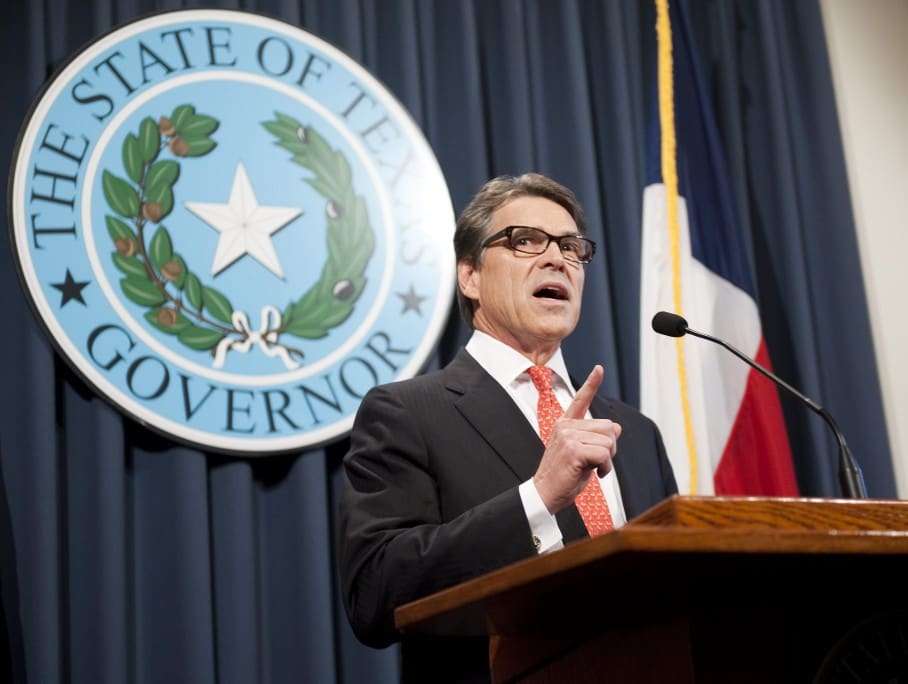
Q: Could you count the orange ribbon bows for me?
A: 0